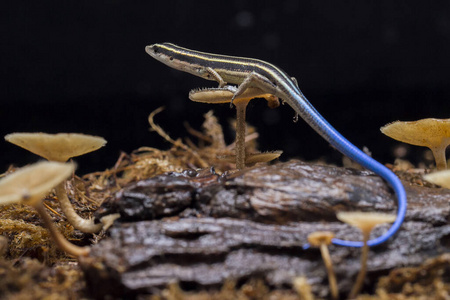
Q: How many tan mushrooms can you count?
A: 8